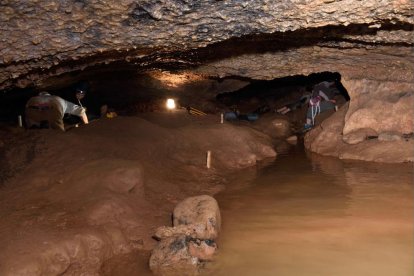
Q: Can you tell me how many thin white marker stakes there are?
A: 3